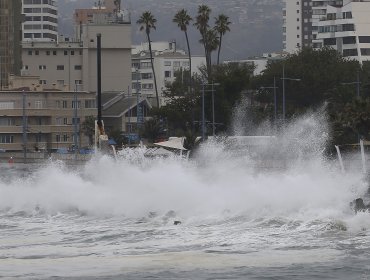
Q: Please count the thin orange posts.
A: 0